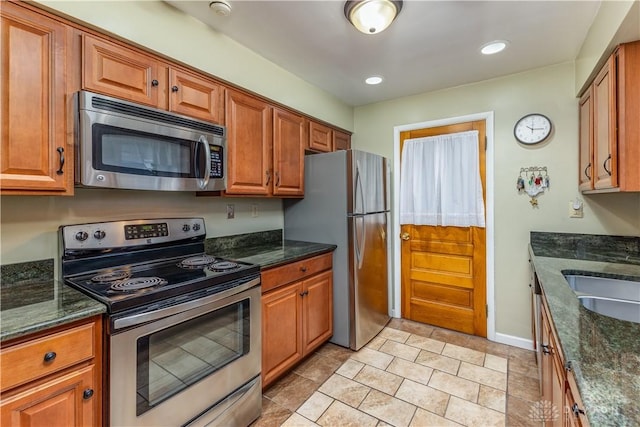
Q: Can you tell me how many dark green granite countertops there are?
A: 3